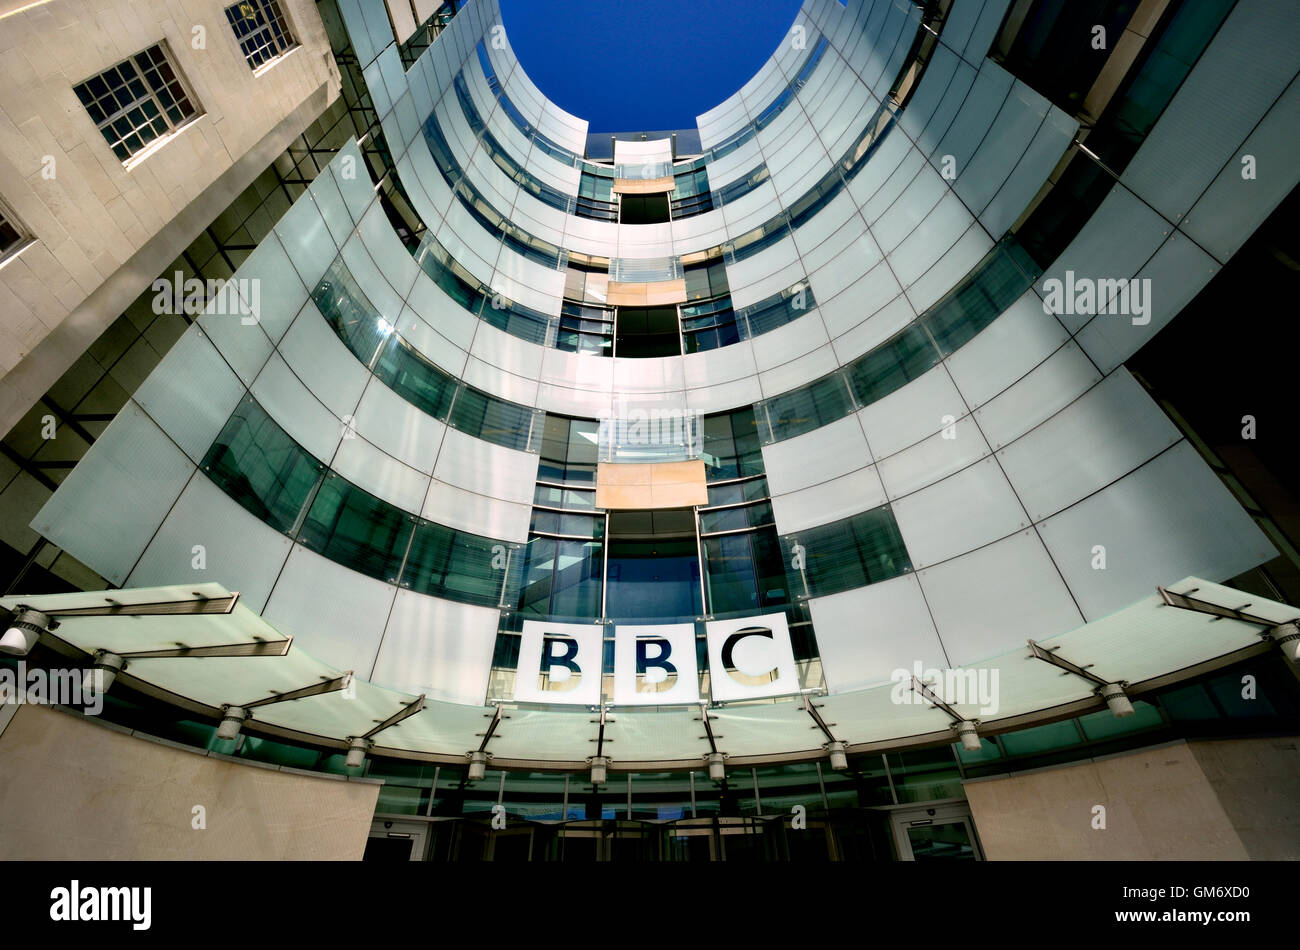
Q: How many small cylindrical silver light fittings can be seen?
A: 11